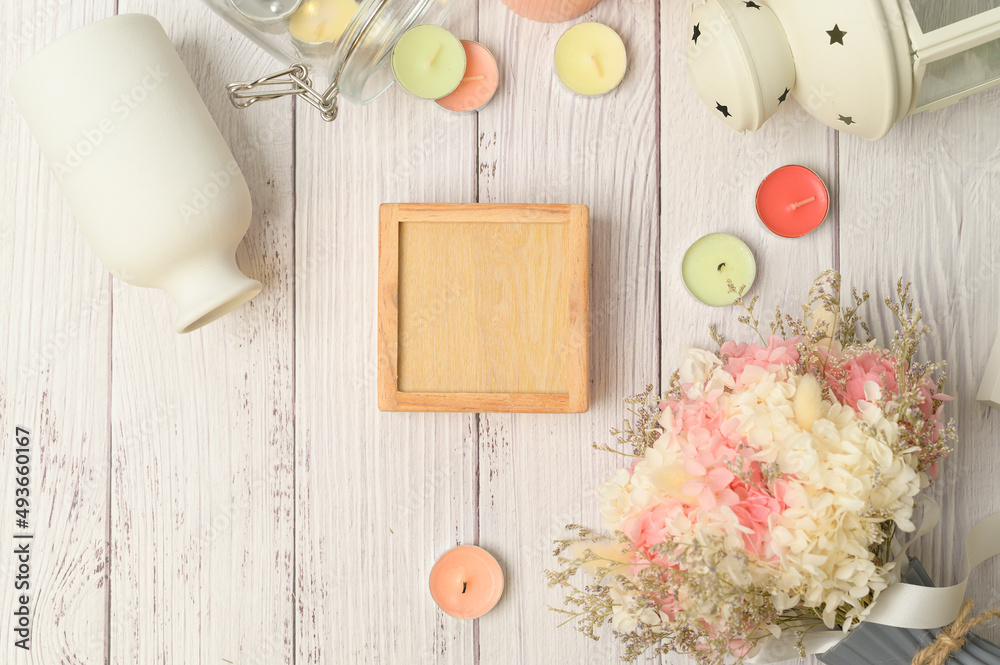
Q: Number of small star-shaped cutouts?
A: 6